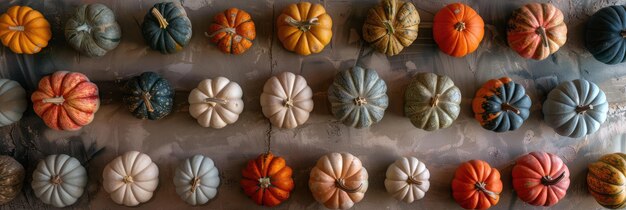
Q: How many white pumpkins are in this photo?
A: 4